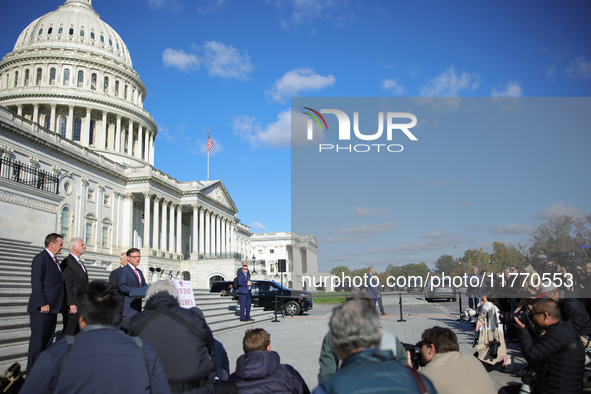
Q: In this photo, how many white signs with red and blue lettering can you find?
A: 1